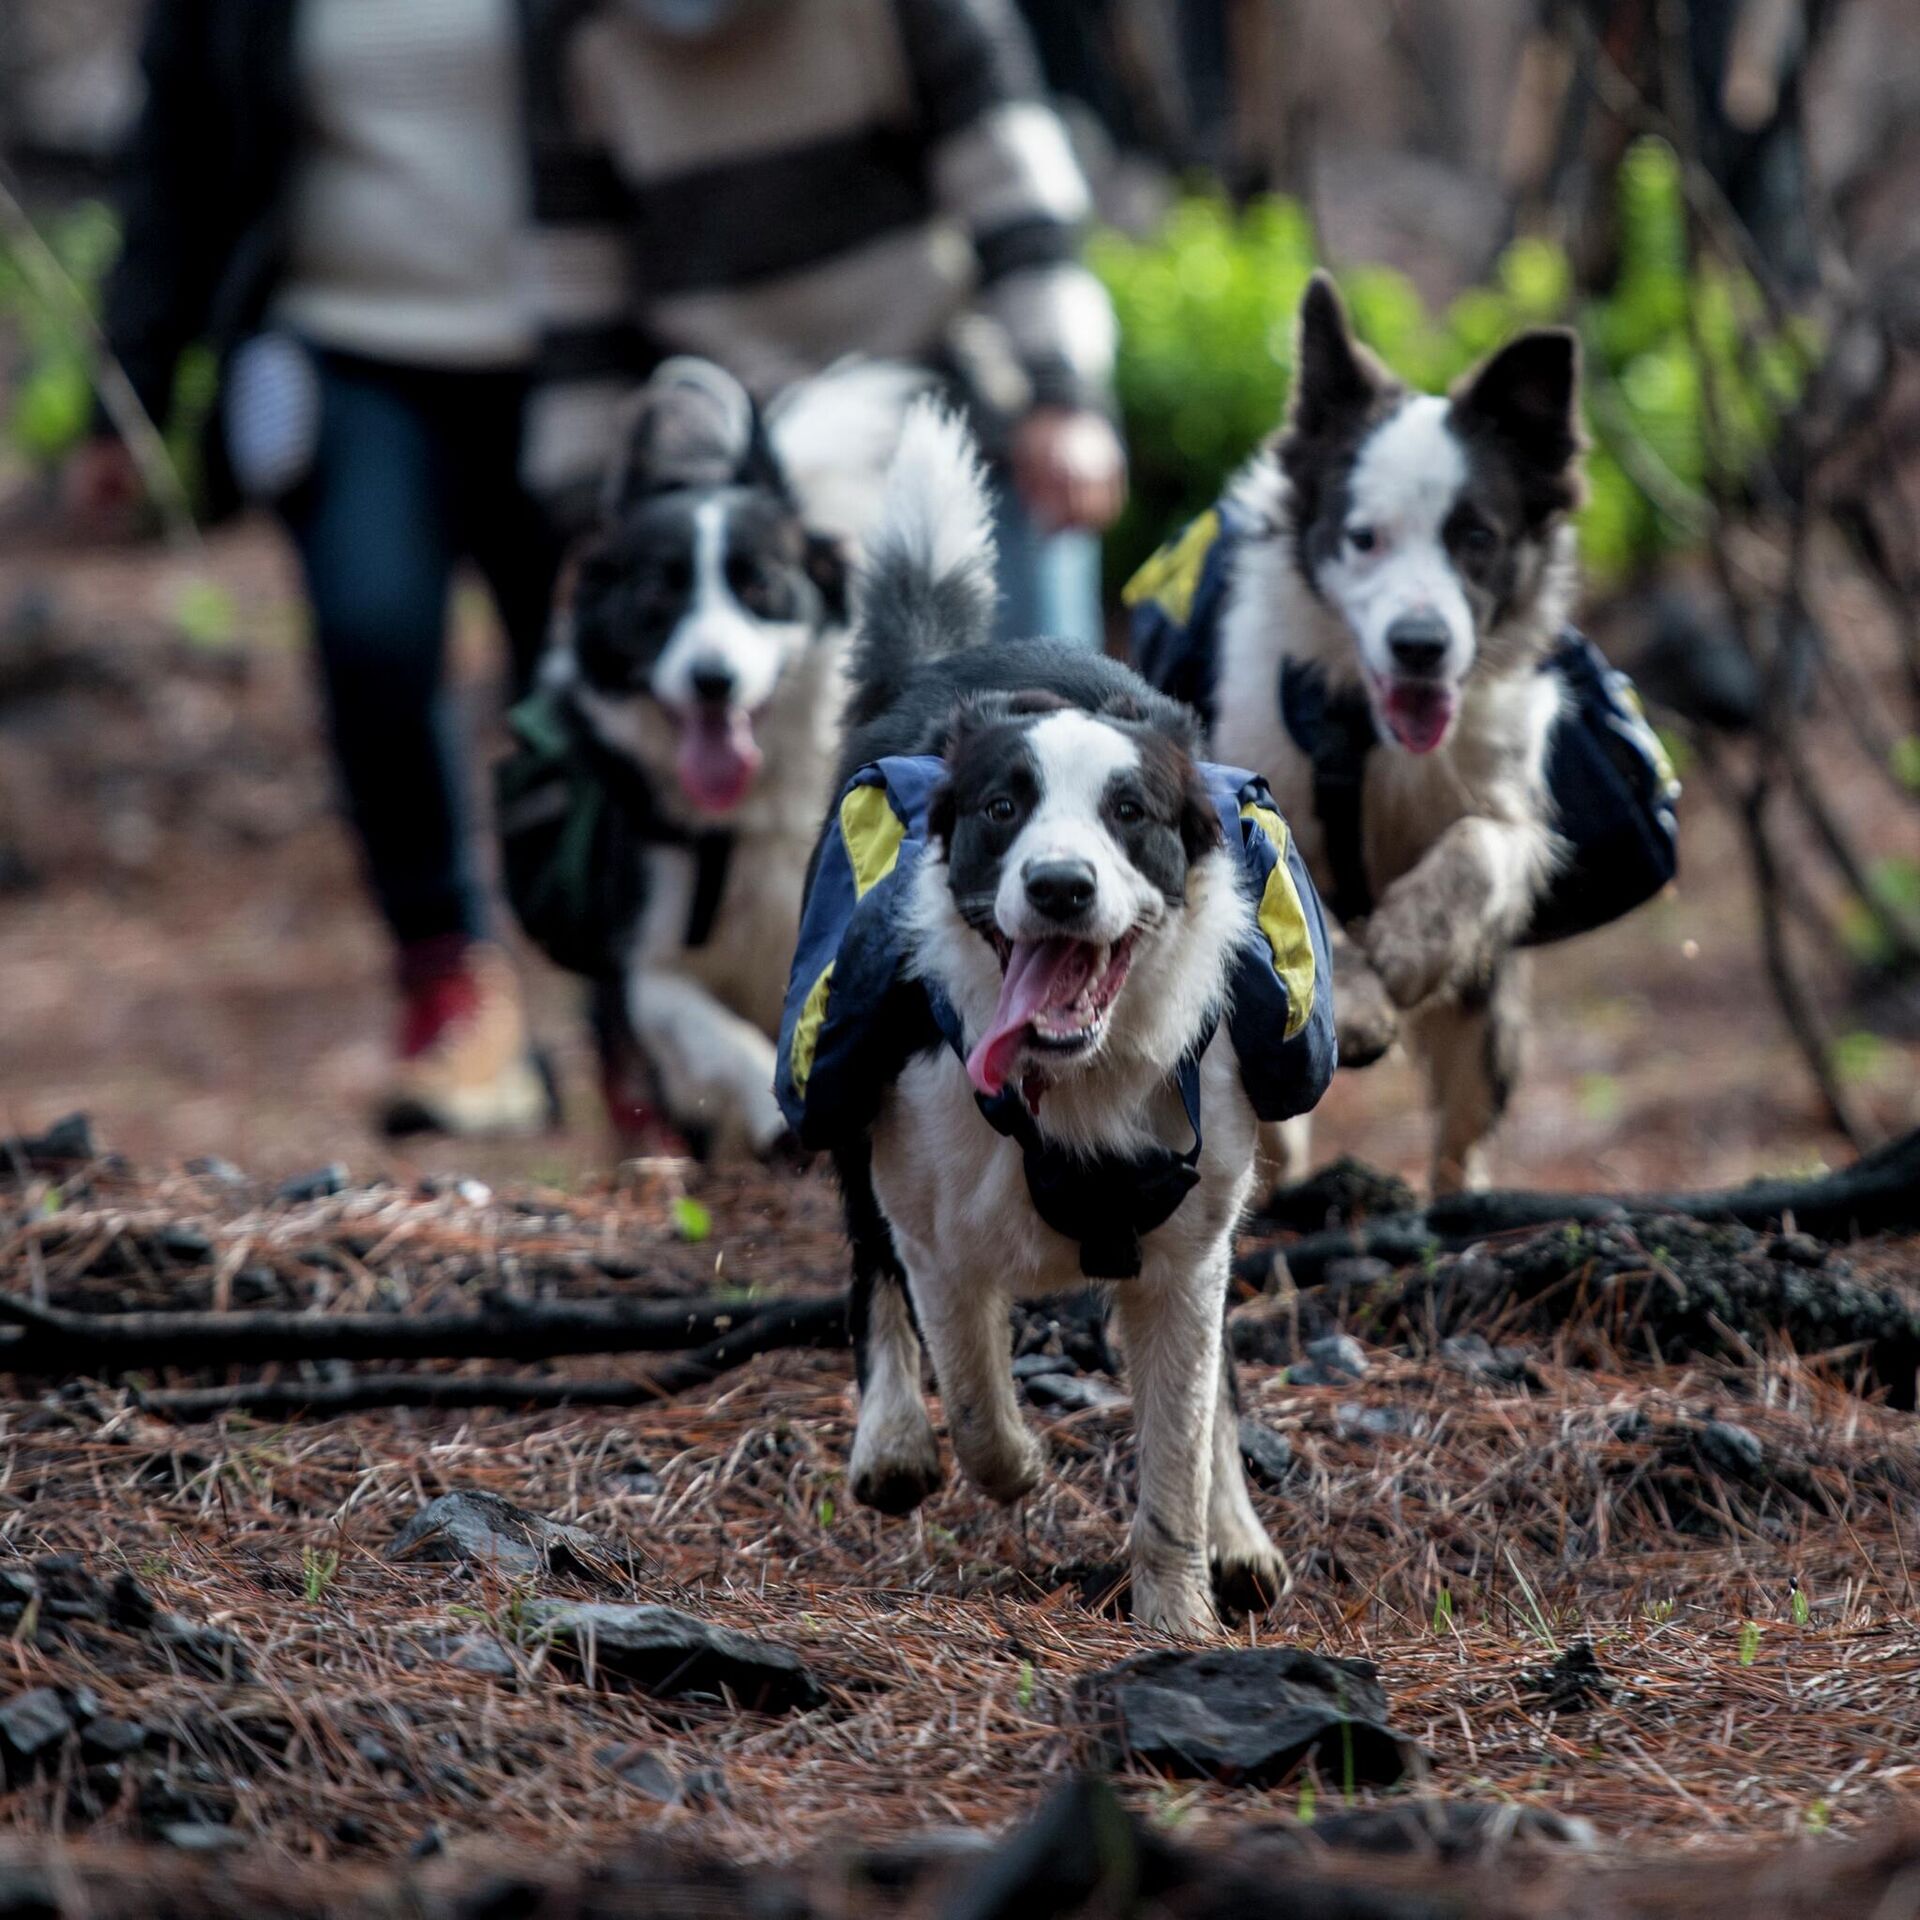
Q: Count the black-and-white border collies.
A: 3